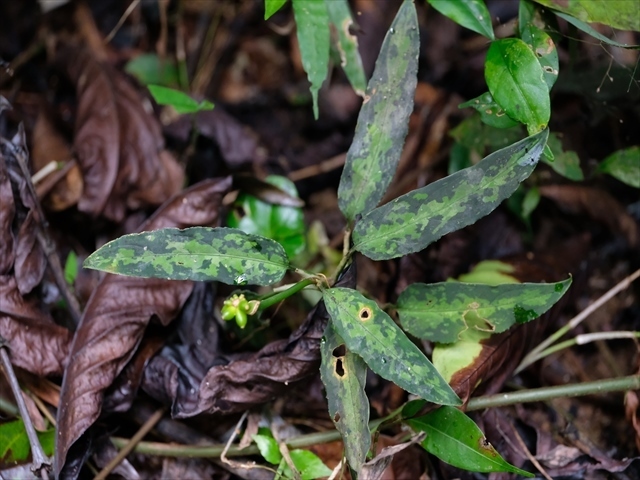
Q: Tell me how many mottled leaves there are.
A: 6